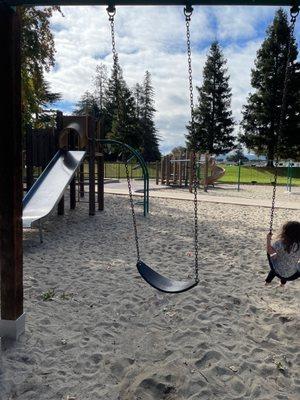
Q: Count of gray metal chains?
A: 3